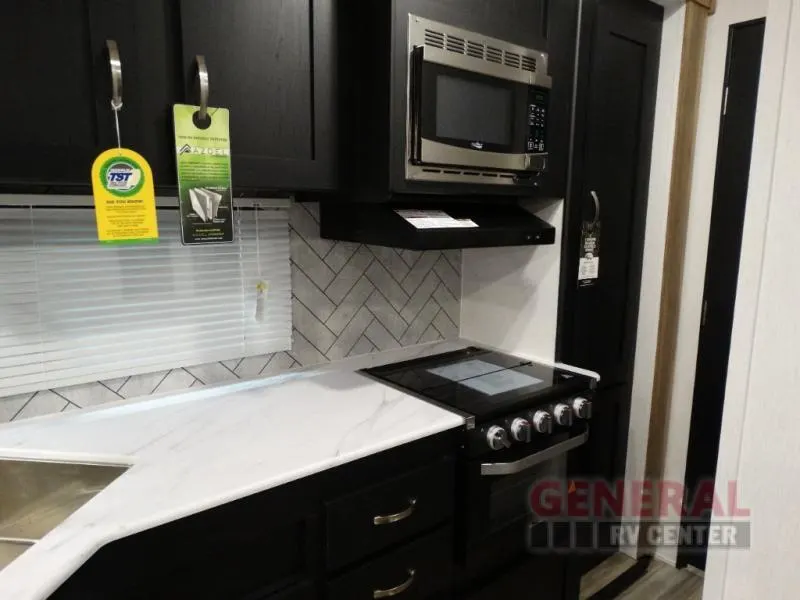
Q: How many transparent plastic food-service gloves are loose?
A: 0